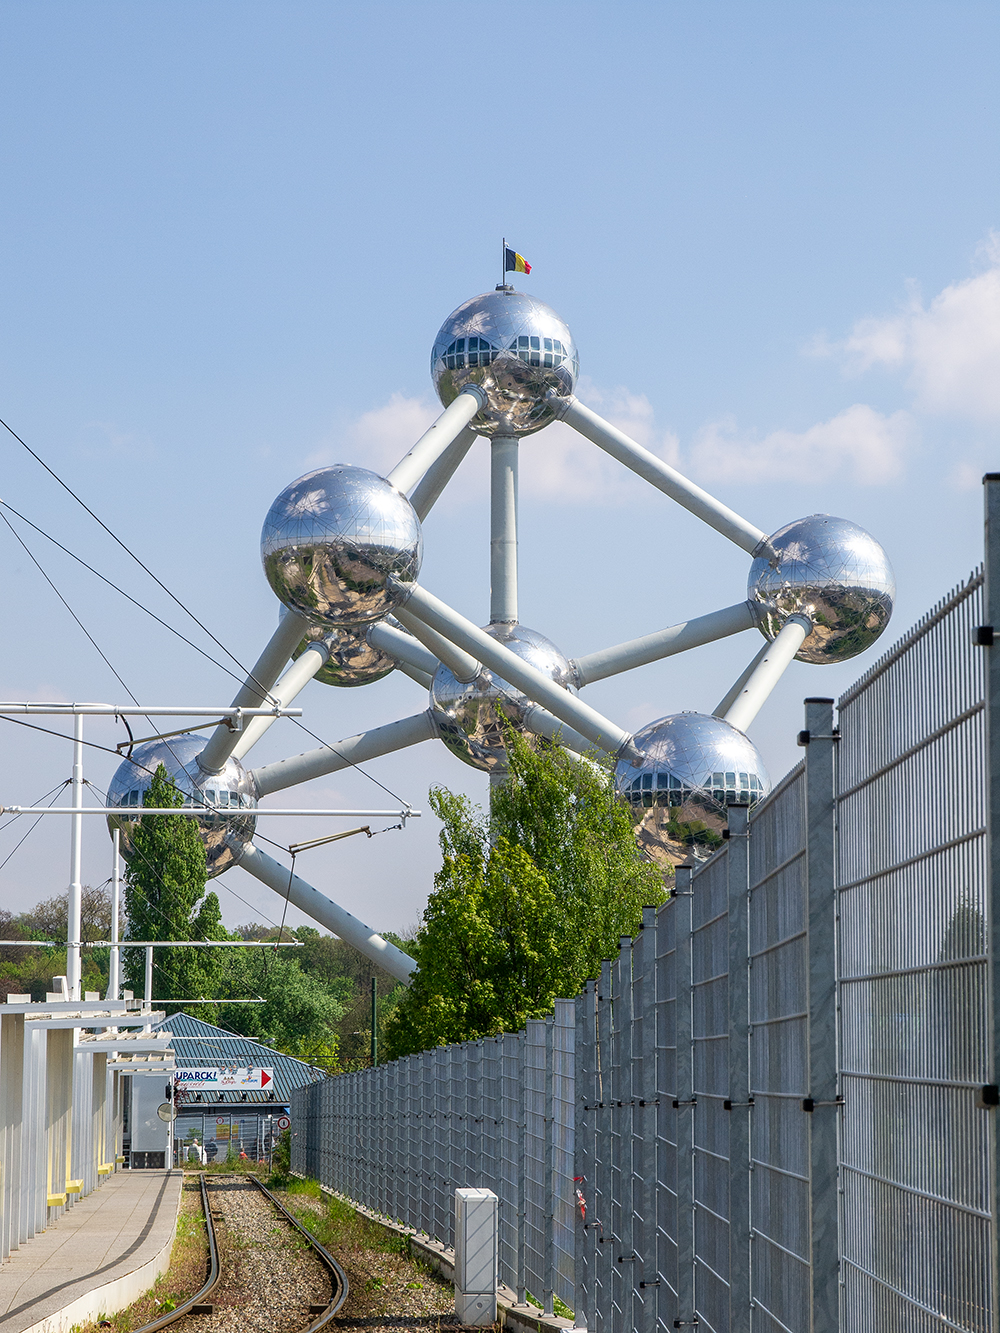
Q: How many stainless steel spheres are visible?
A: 7